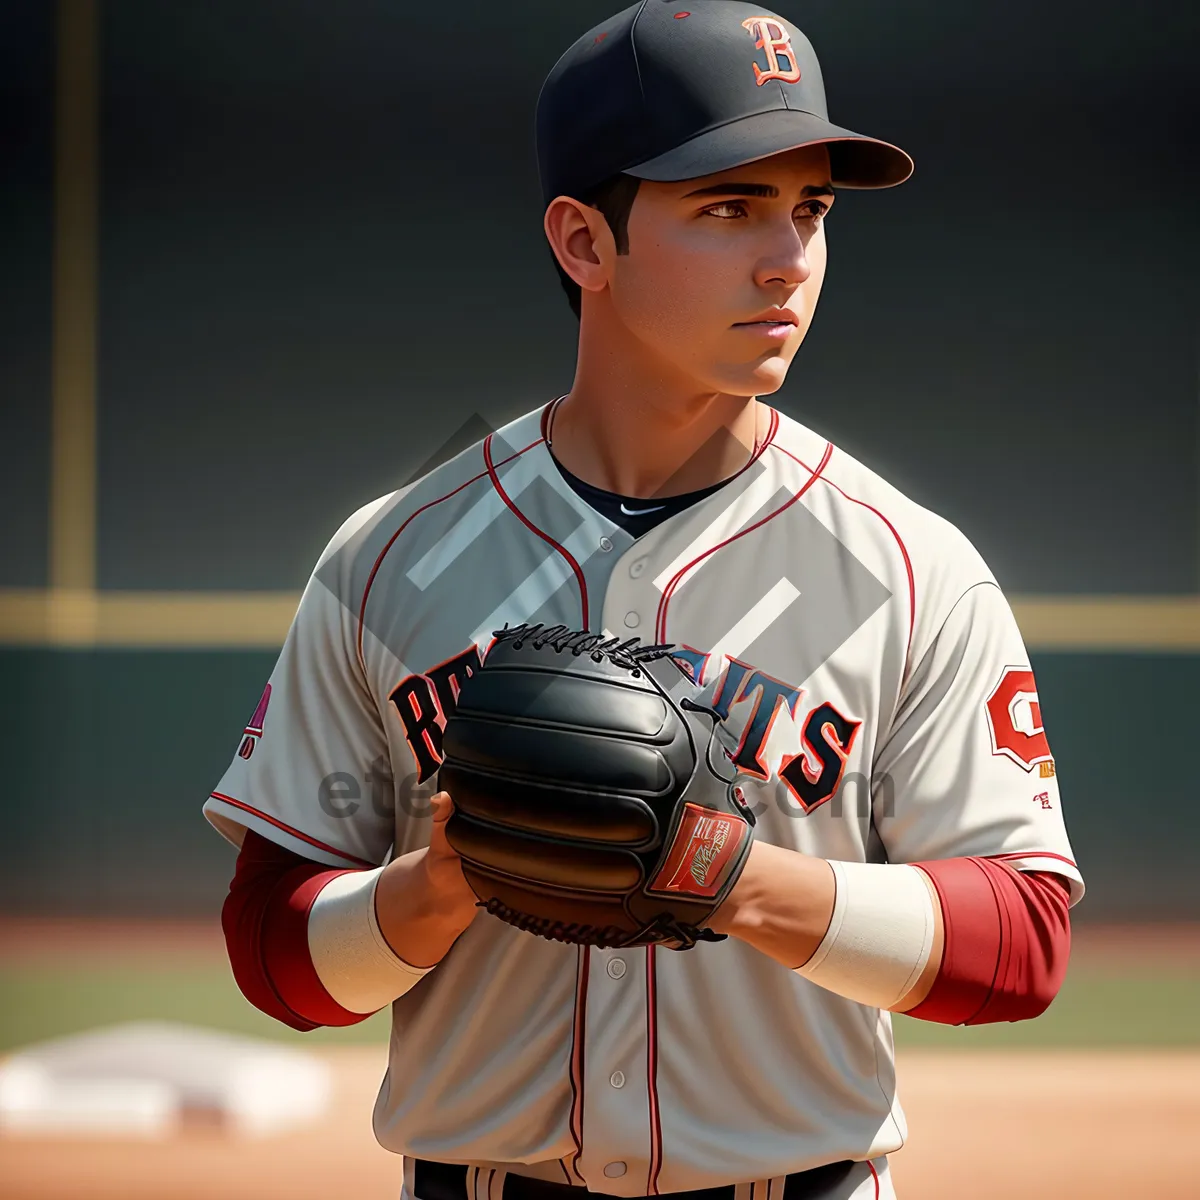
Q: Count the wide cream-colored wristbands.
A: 2